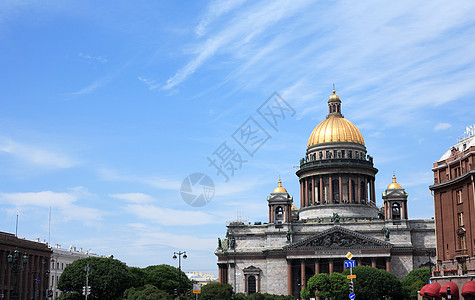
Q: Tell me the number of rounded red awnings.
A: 4